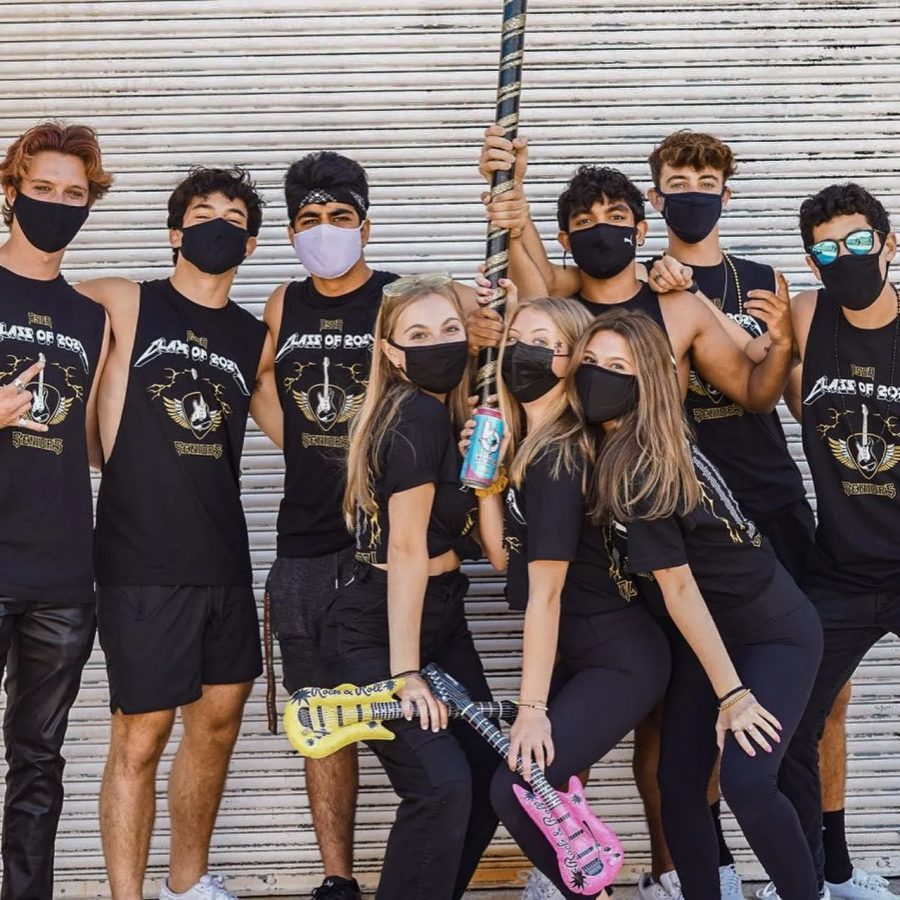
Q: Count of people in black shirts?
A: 9